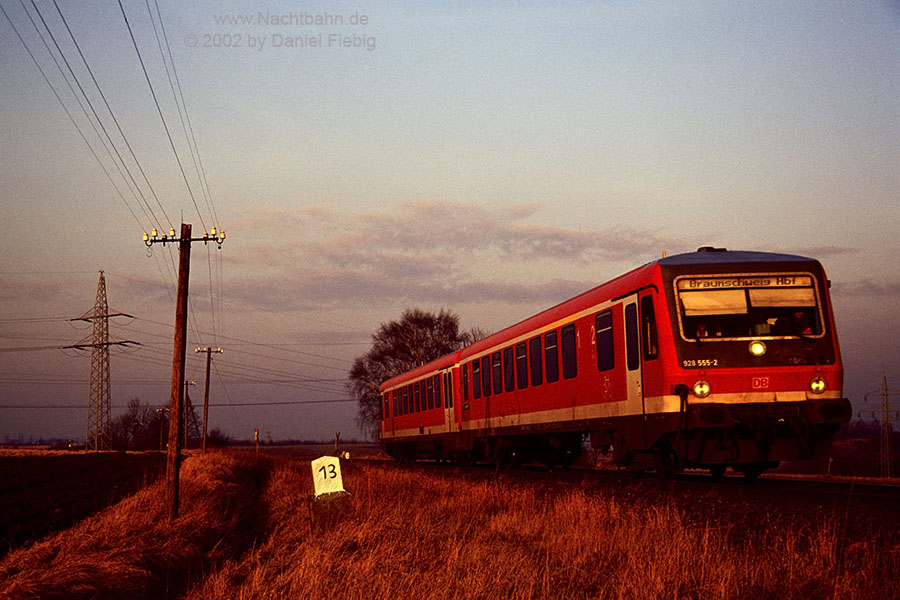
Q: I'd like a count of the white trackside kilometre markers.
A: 1